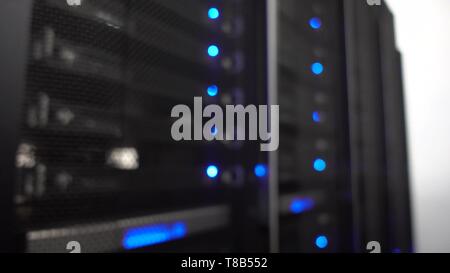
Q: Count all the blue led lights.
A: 13